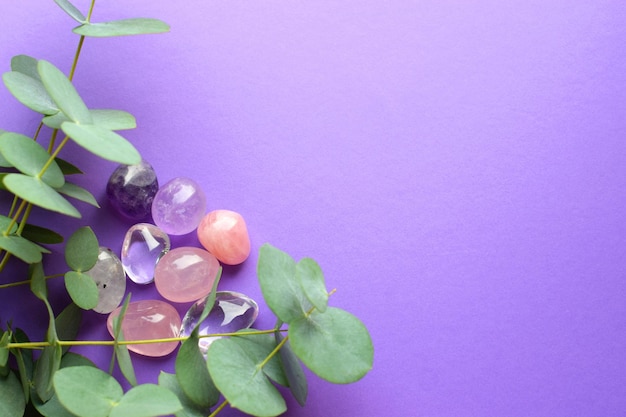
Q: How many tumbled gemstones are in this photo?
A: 8